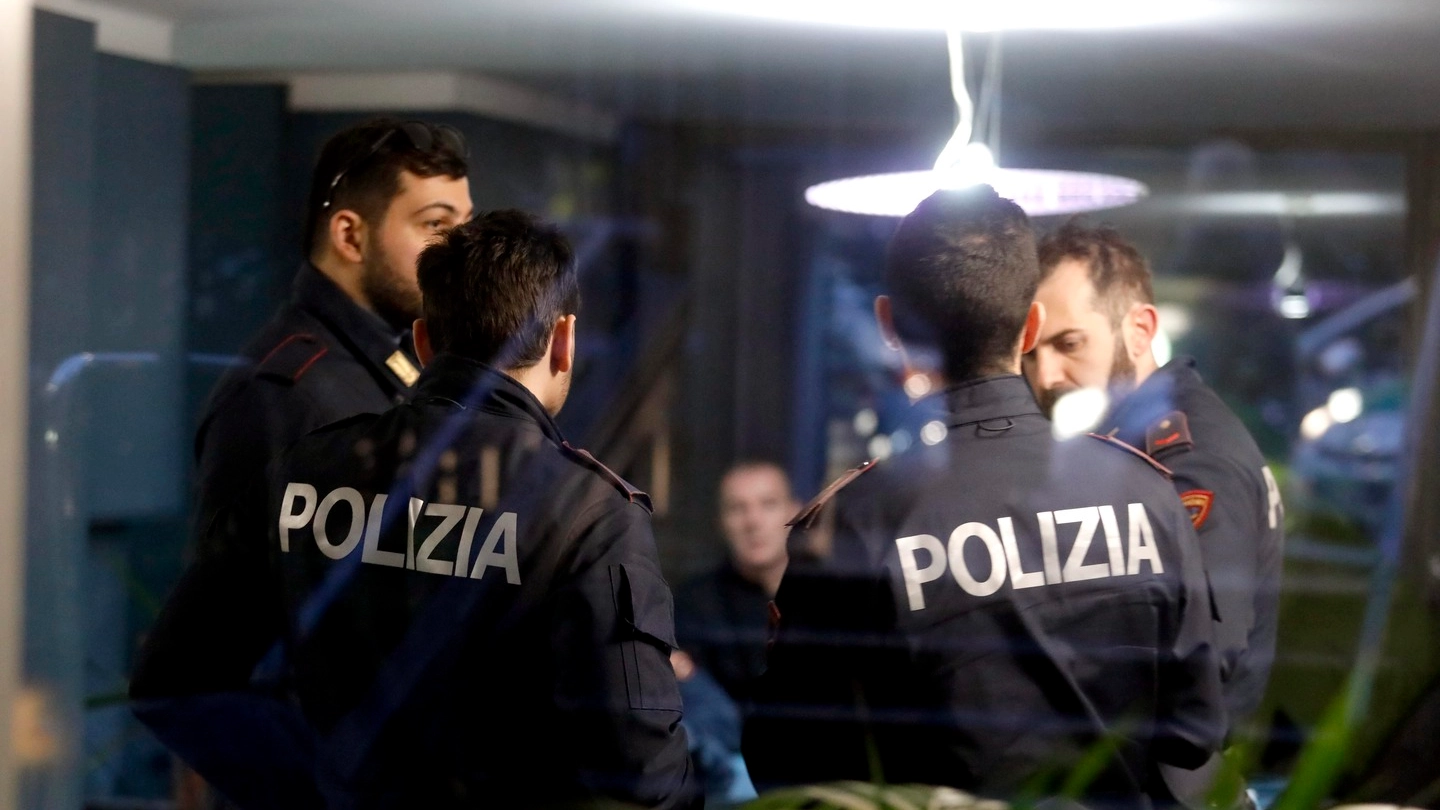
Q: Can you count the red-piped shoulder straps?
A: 5